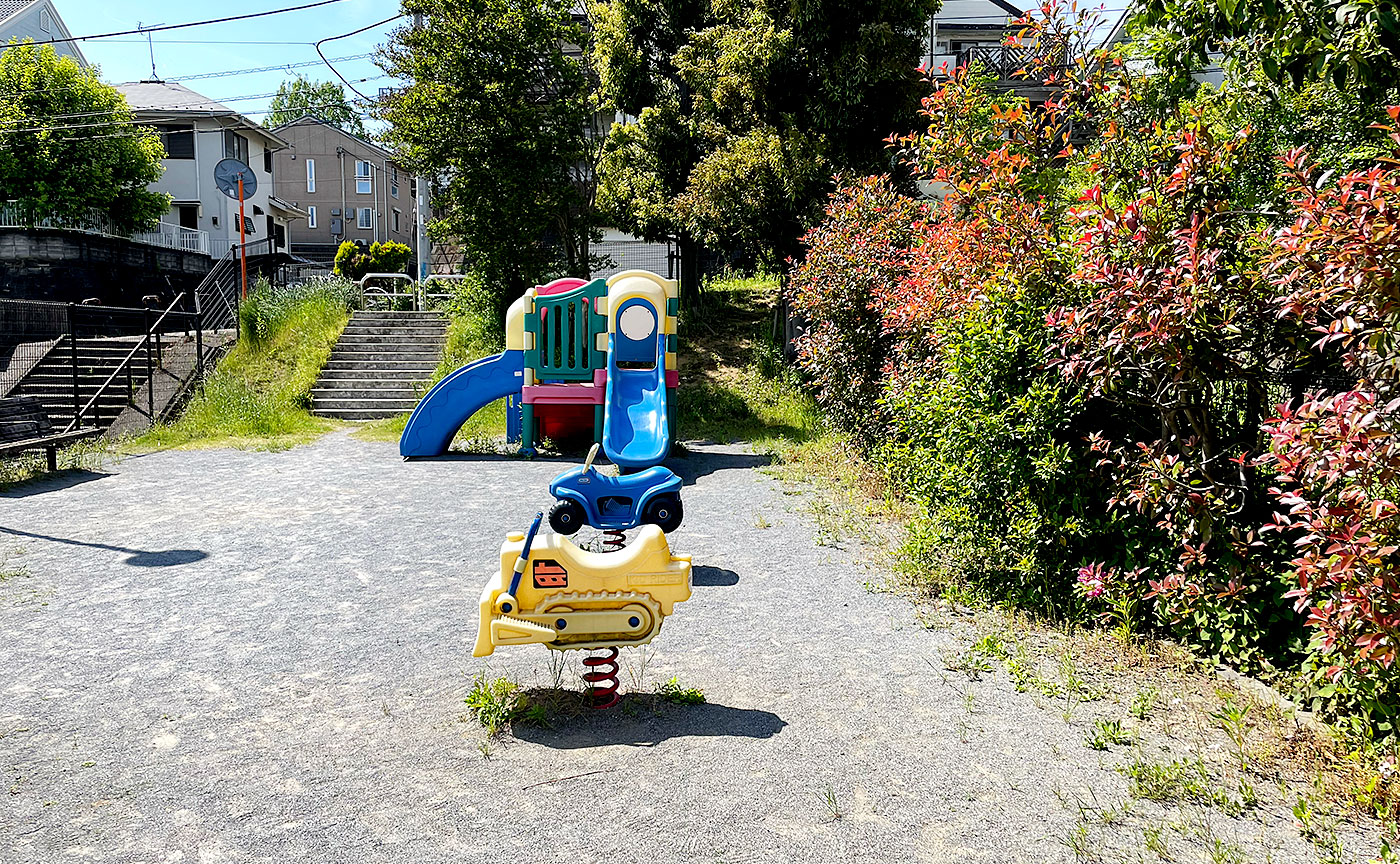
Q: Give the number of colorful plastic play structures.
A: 3